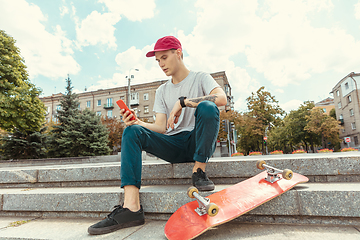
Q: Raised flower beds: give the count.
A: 6